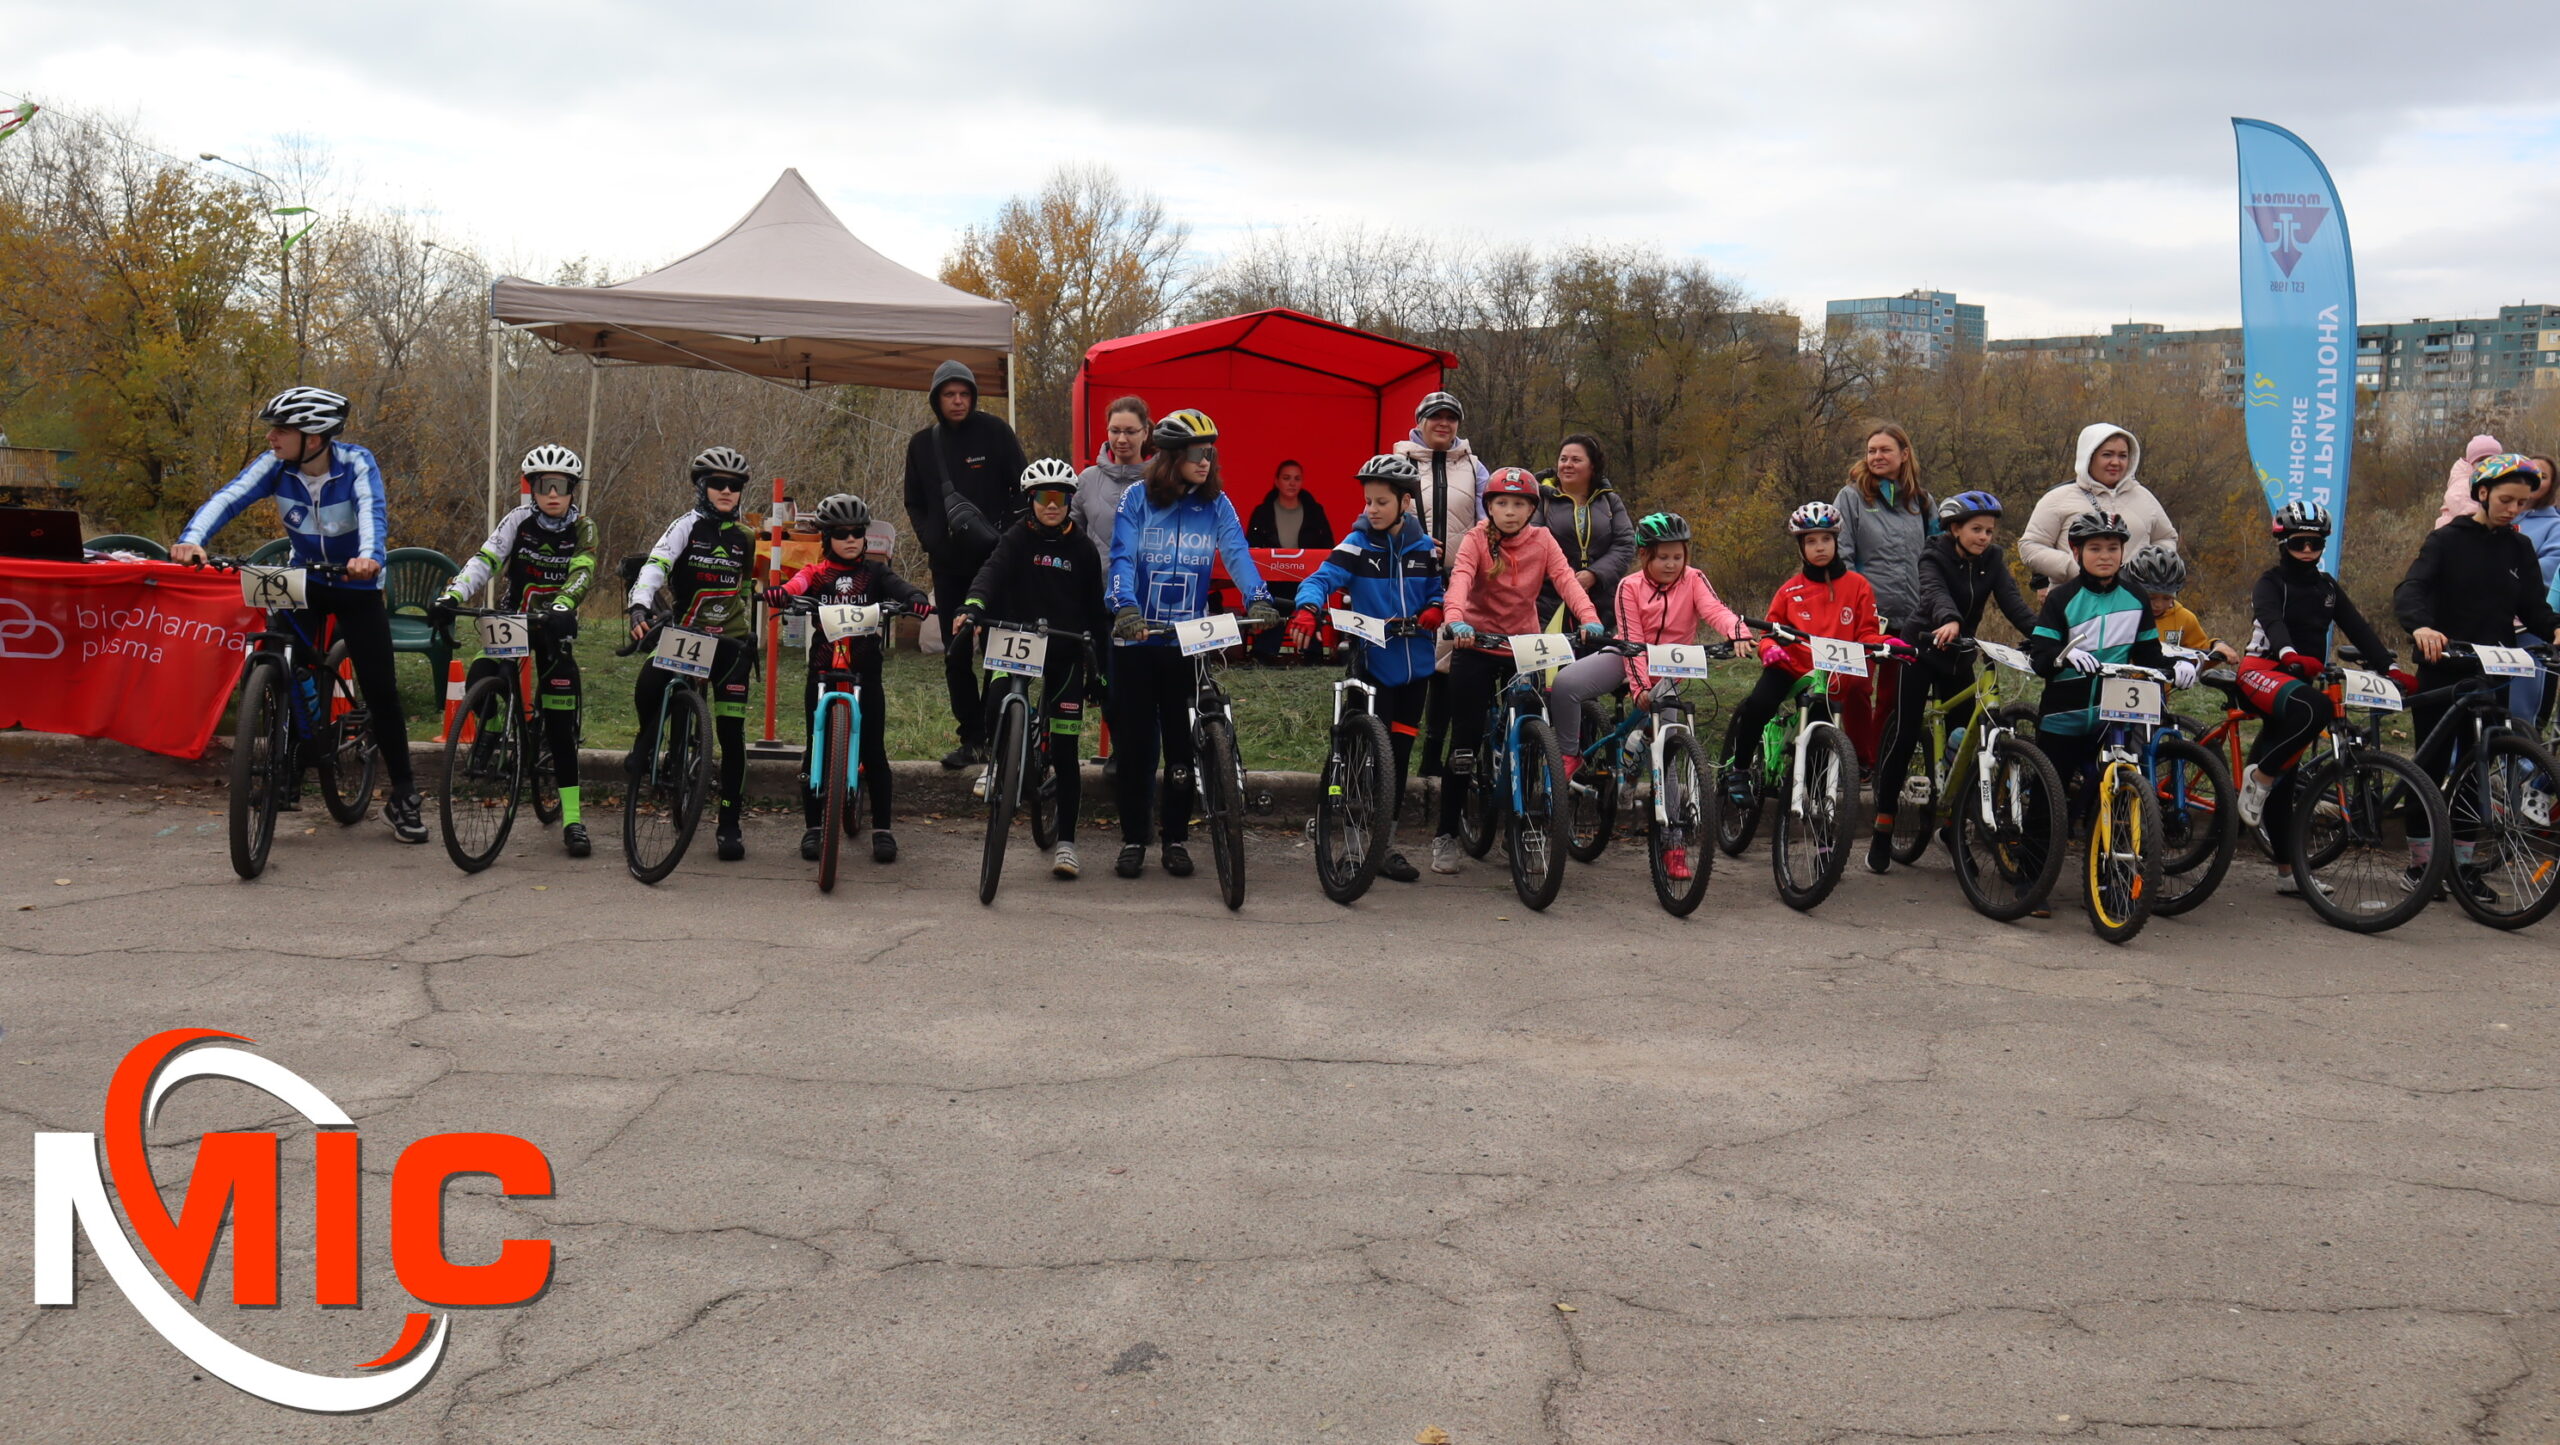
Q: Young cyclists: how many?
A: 15